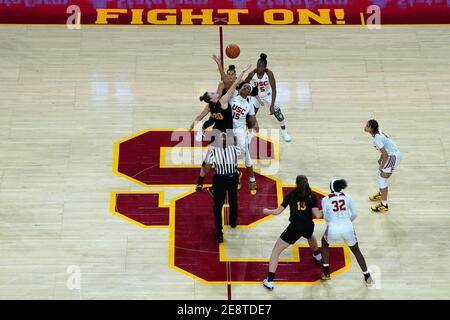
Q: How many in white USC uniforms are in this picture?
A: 4